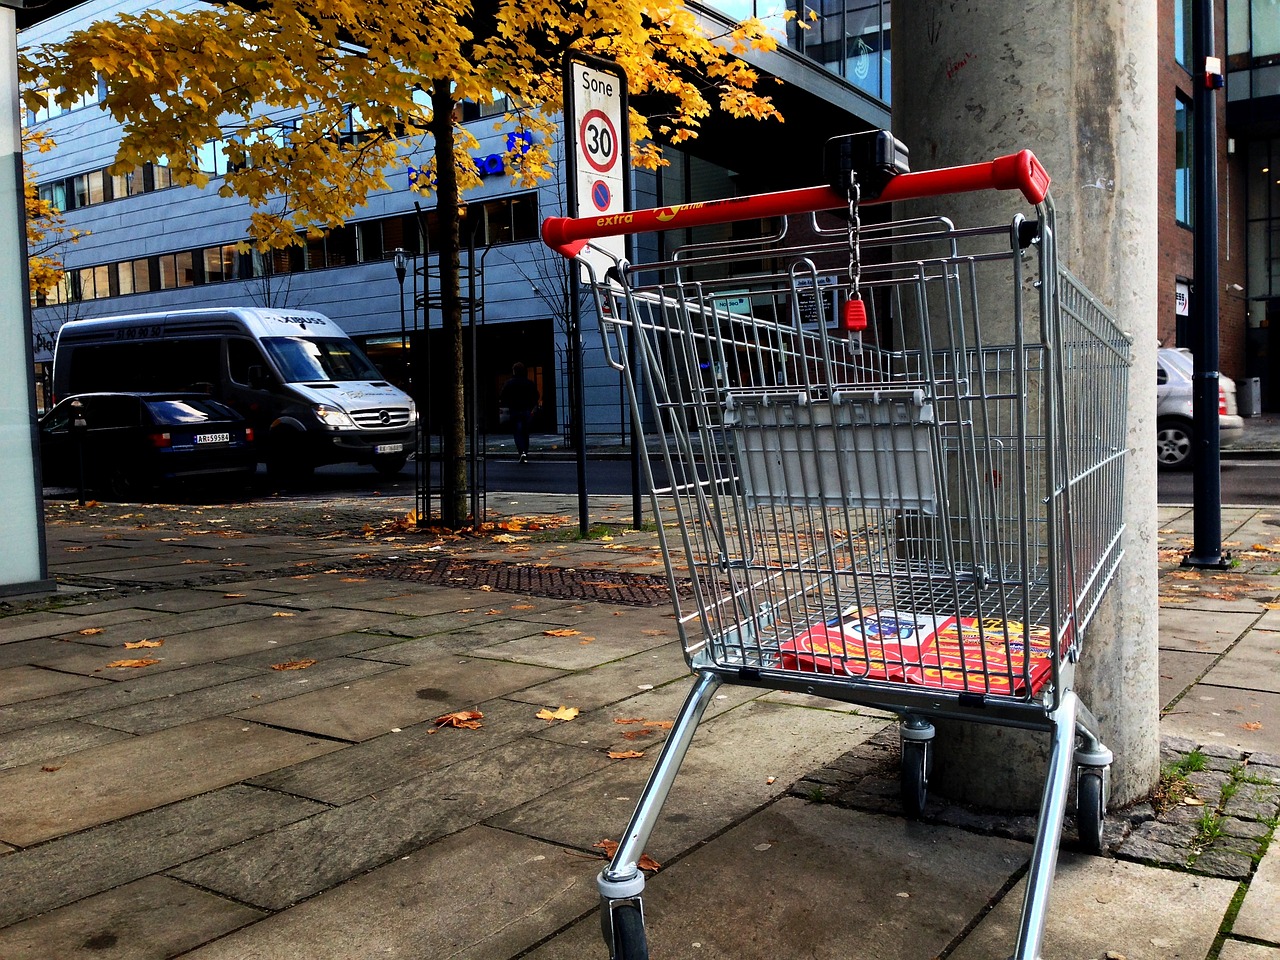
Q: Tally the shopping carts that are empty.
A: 0